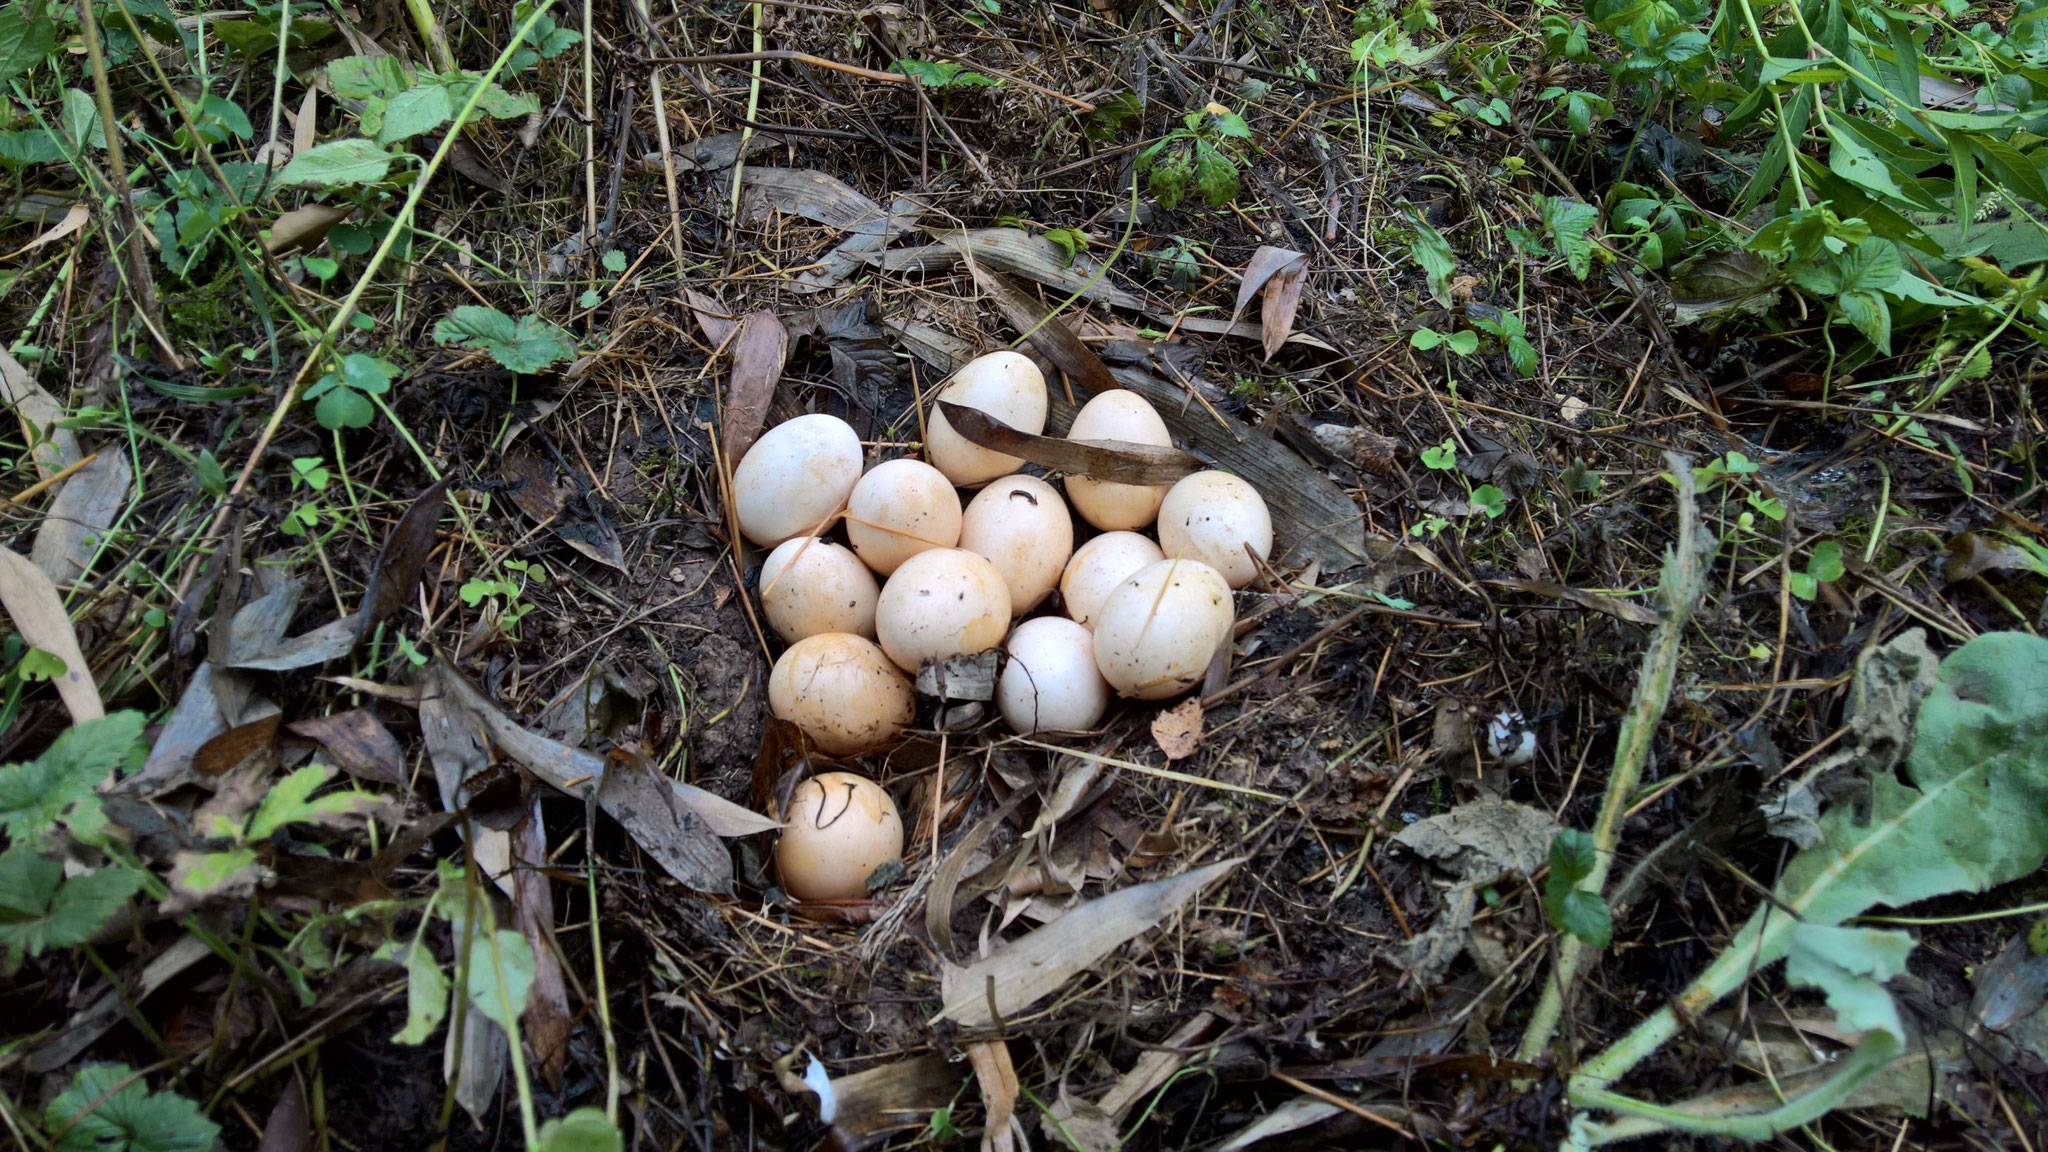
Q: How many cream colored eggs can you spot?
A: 13